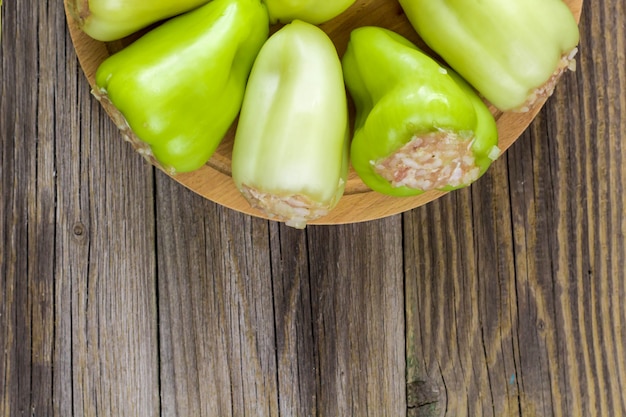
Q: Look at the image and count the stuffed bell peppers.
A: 6